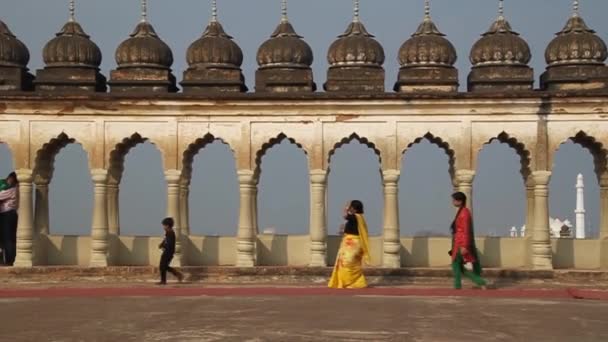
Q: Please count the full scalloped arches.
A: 8